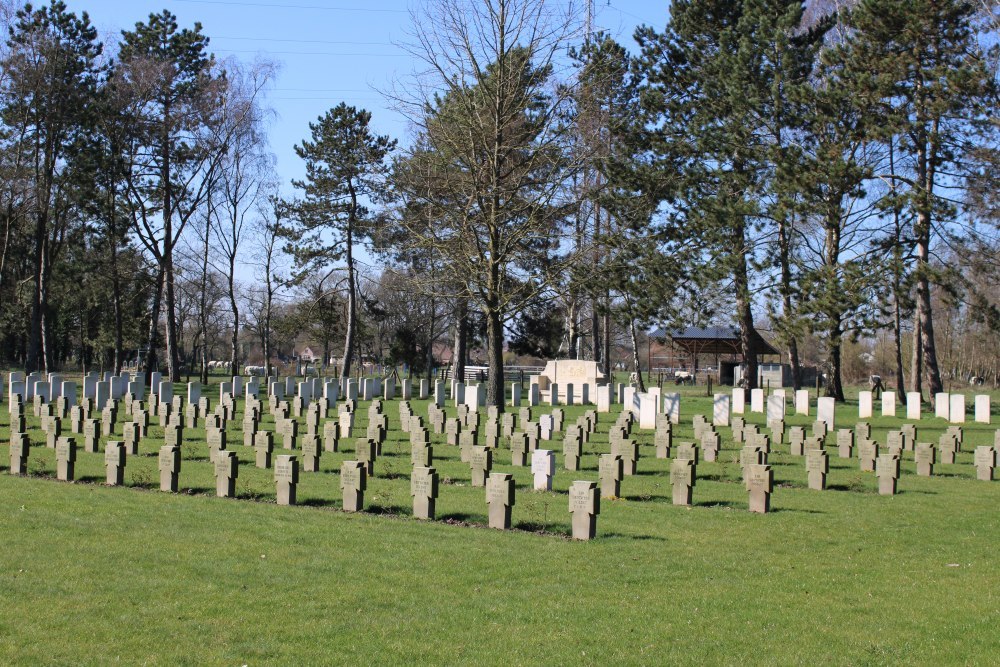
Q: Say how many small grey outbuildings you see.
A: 1